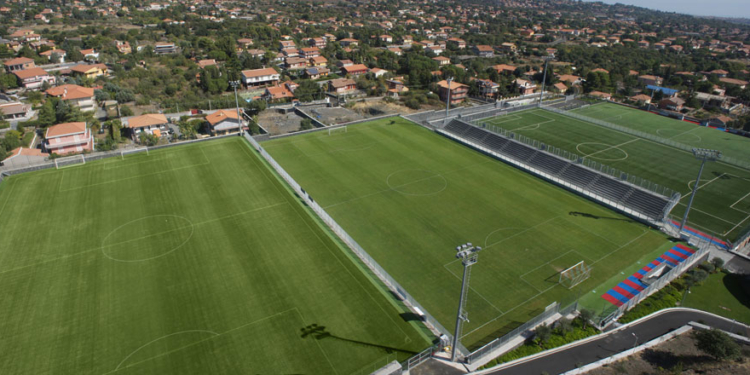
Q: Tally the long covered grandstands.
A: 1